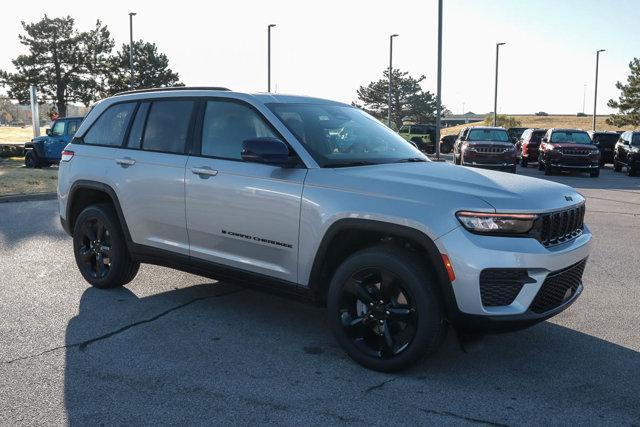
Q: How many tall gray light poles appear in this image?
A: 6